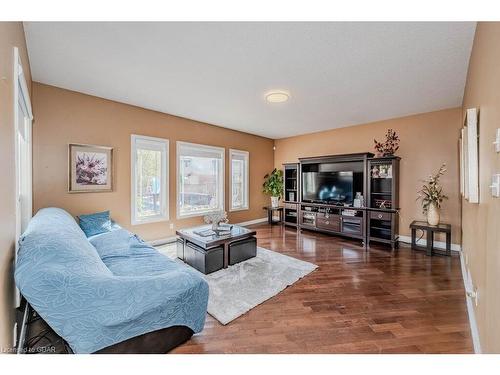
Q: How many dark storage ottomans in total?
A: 3